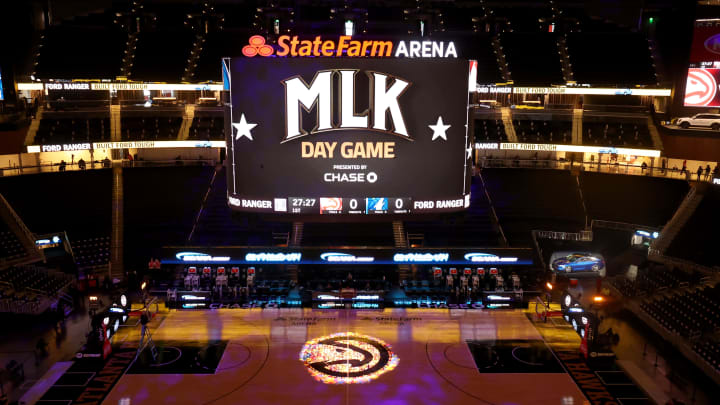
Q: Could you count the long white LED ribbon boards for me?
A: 4